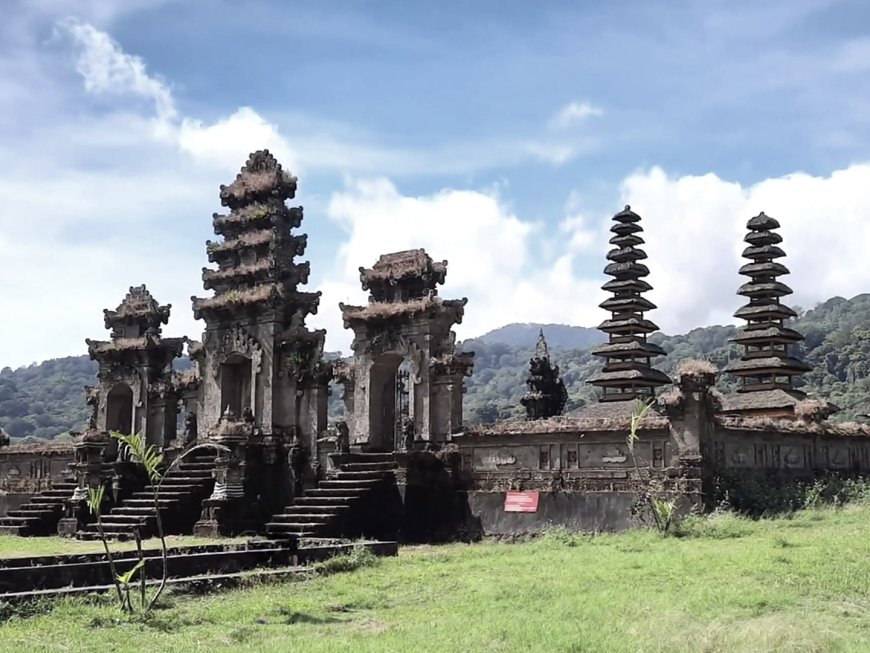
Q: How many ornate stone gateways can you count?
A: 3